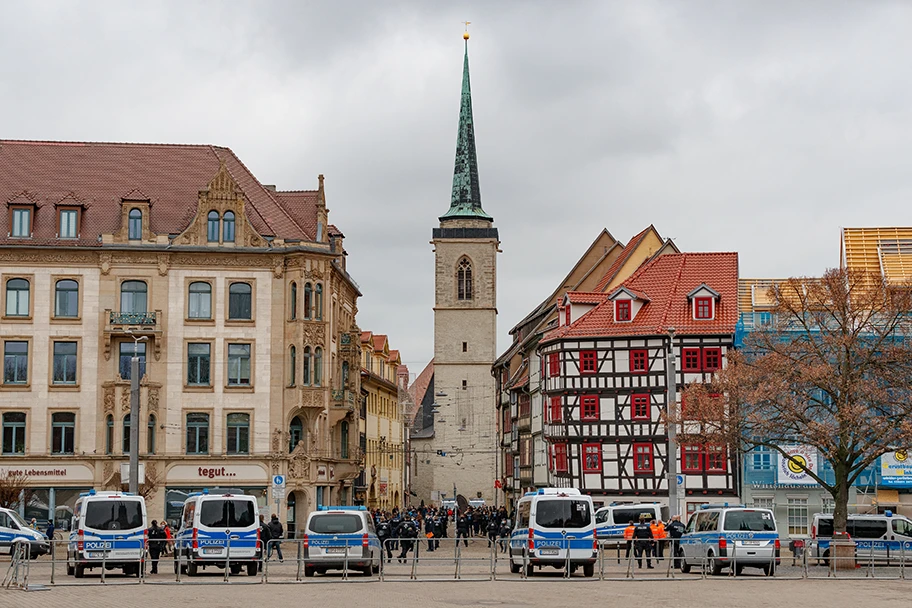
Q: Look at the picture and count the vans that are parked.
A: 8